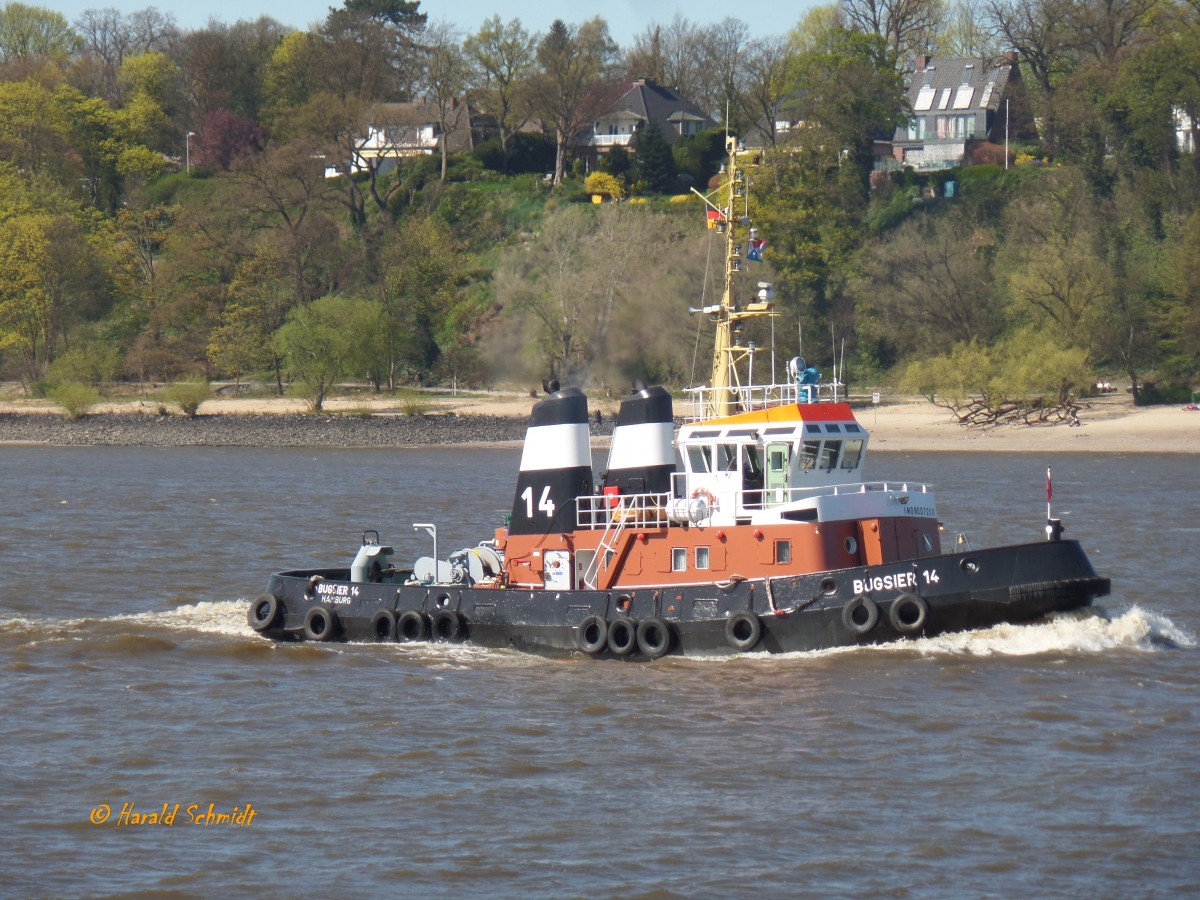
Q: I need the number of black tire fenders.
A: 11